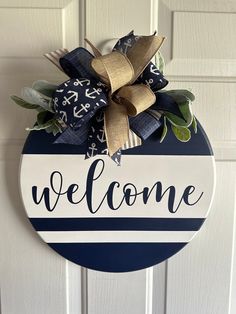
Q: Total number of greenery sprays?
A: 2